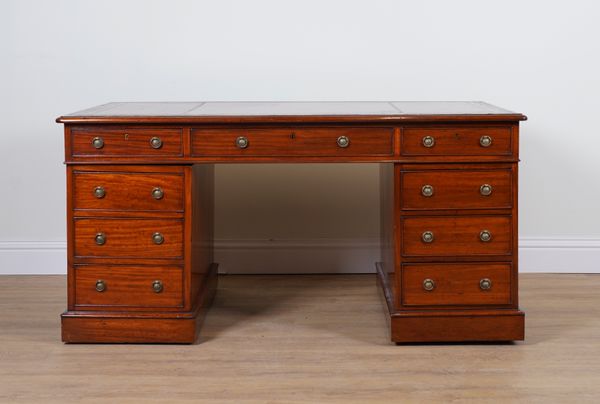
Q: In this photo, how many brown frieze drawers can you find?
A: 3